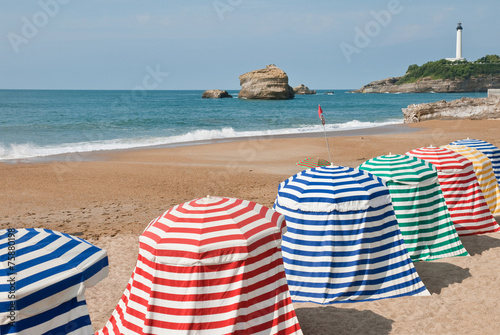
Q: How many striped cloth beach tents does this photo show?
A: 7